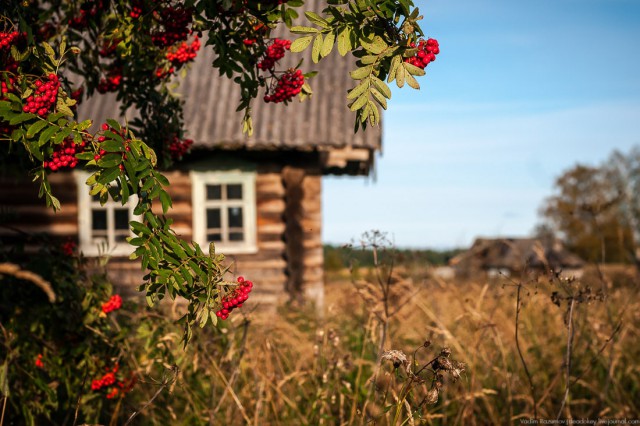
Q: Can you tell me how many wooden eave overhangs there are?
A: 1